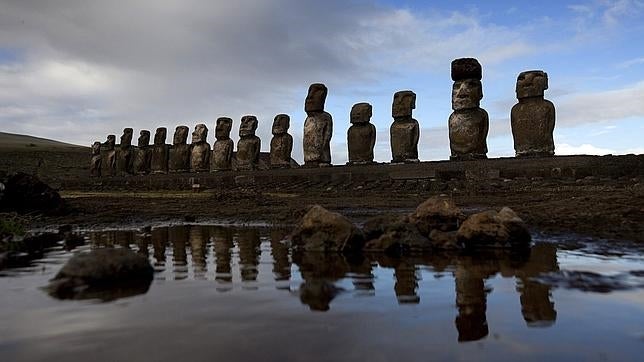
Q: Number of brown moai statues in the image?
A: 15